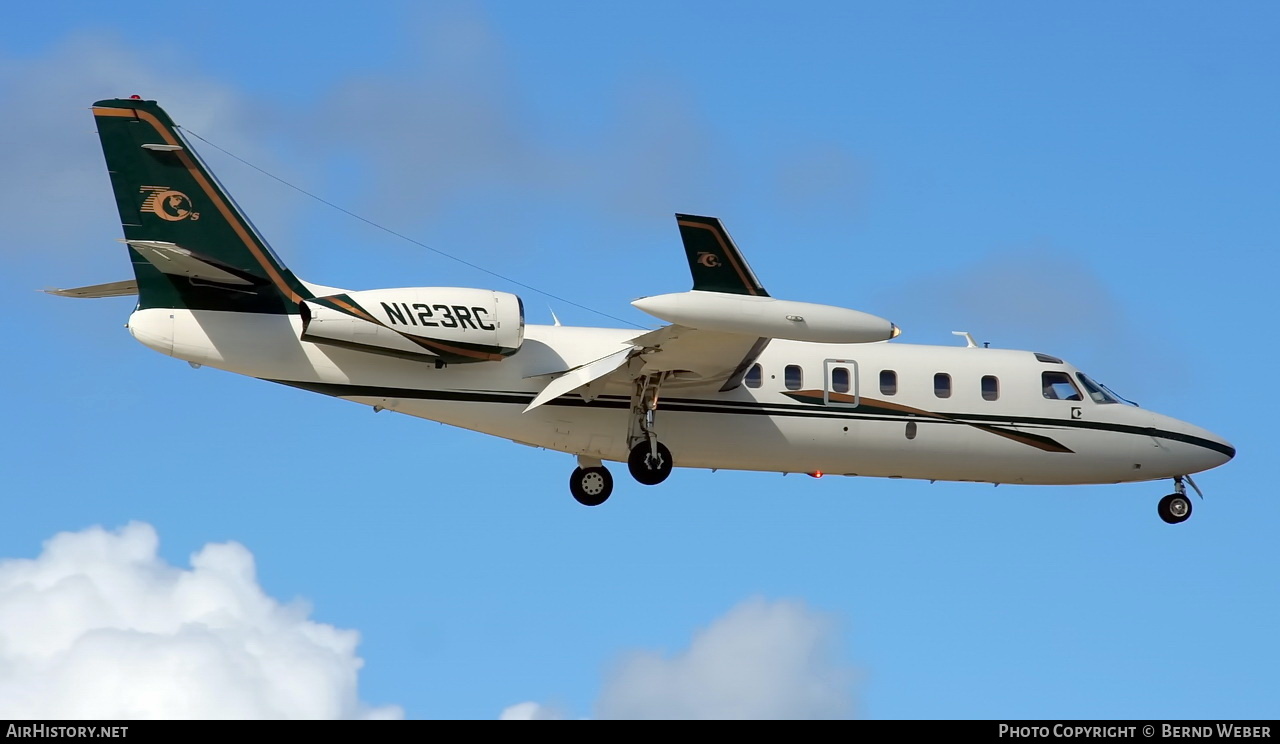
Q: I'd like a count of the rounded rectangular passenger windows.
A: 6